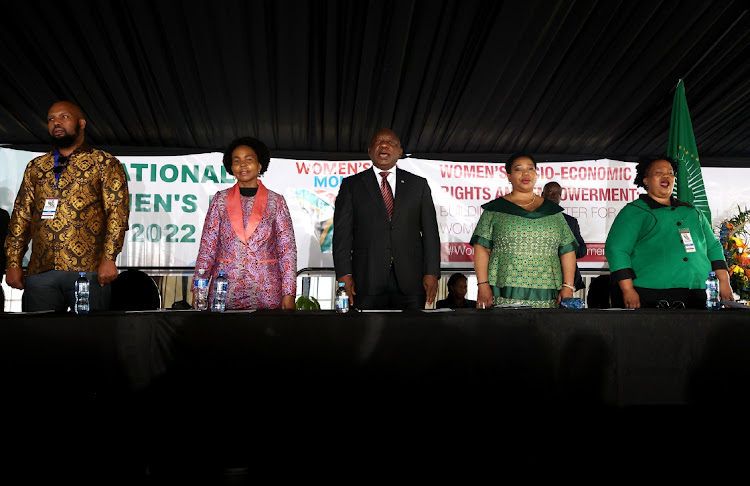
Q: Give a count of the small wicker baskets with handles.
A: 0